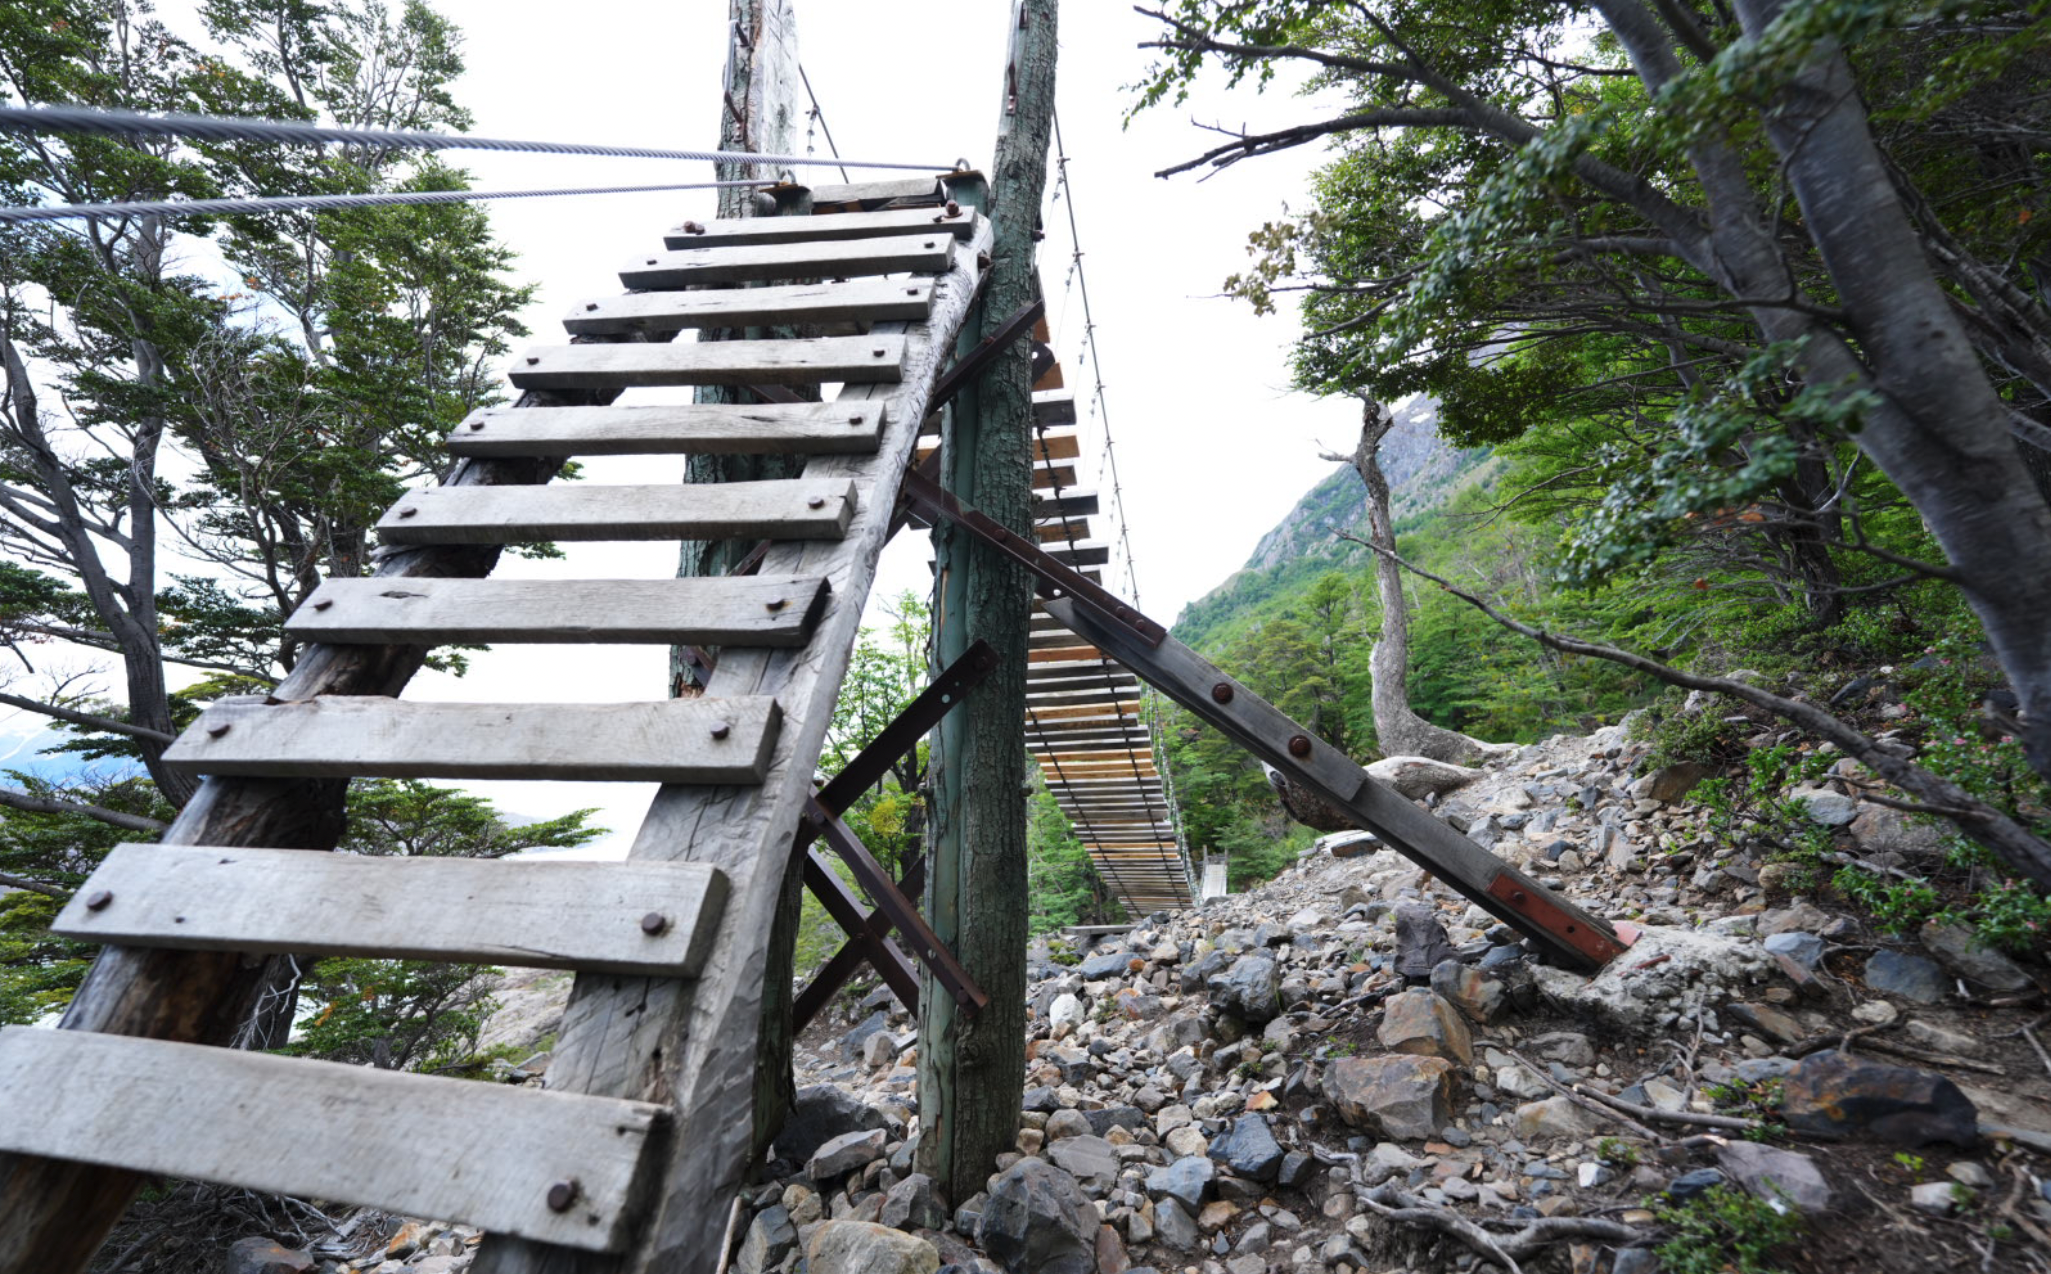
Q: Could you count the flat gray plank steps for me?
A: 10